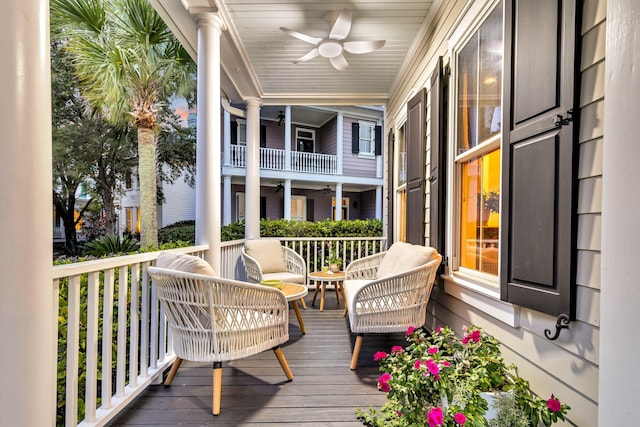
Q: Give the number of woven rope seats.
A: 3